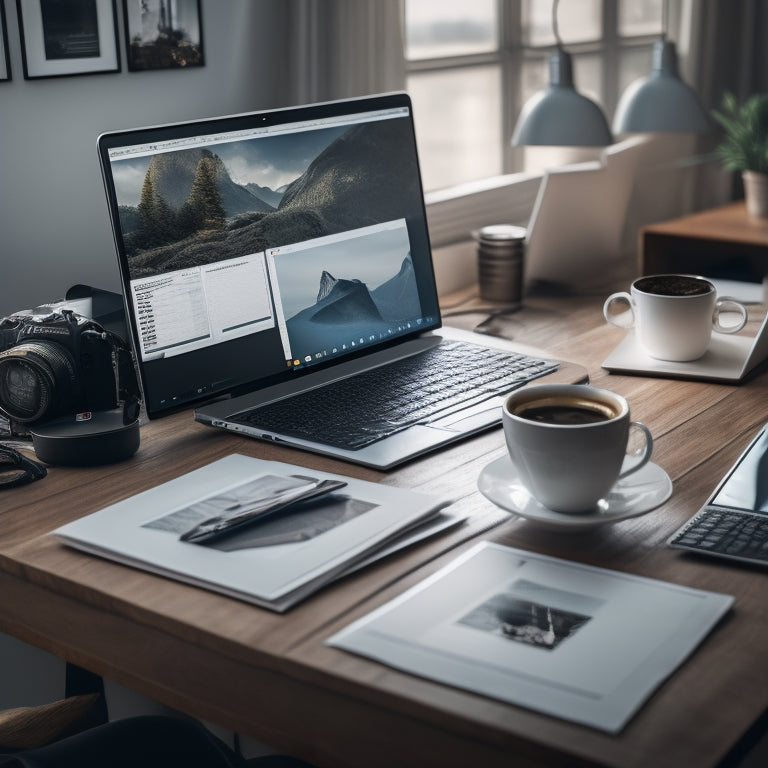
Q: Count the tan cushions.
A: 1